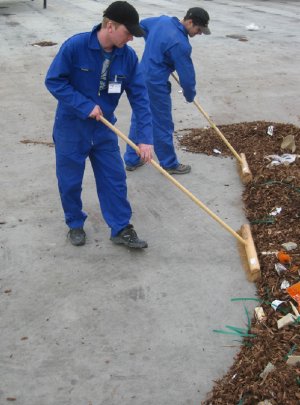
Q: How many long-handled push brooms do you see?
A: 2